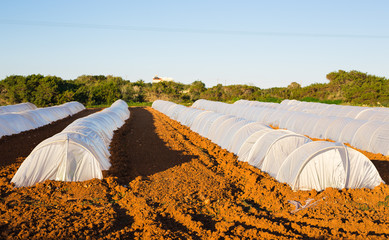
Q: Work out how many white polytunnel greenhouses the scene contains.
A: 7